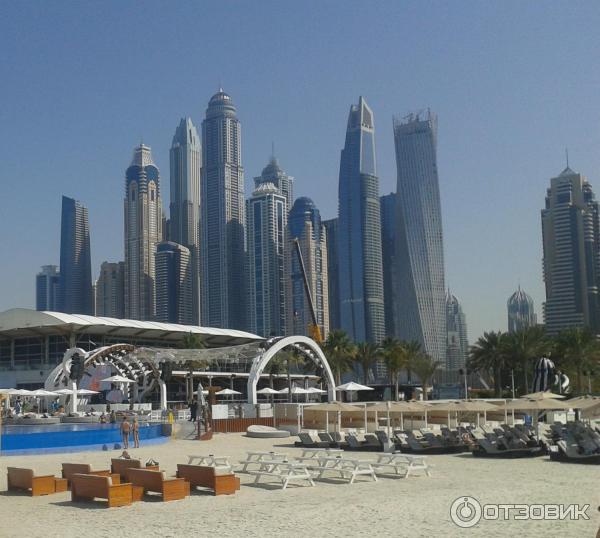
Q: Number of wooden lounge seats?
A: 6